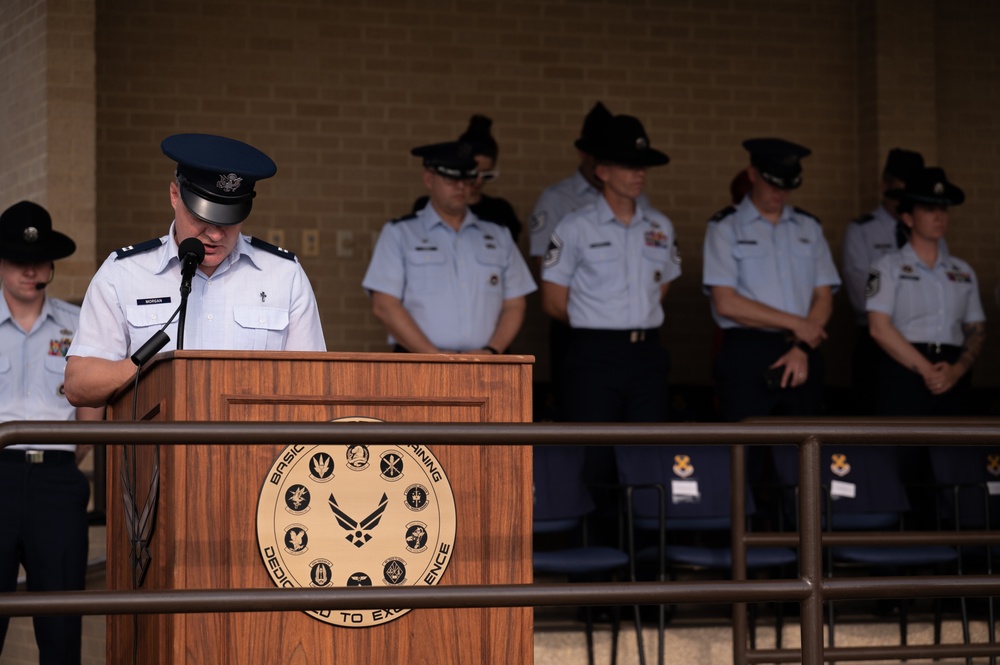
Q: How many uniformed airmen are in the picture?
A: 8